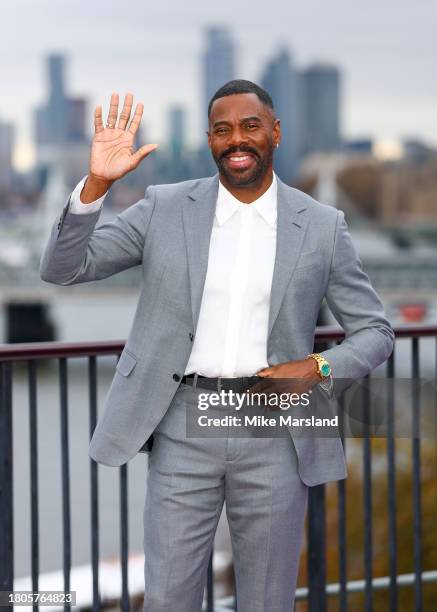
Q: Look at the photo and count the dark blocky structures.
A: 1